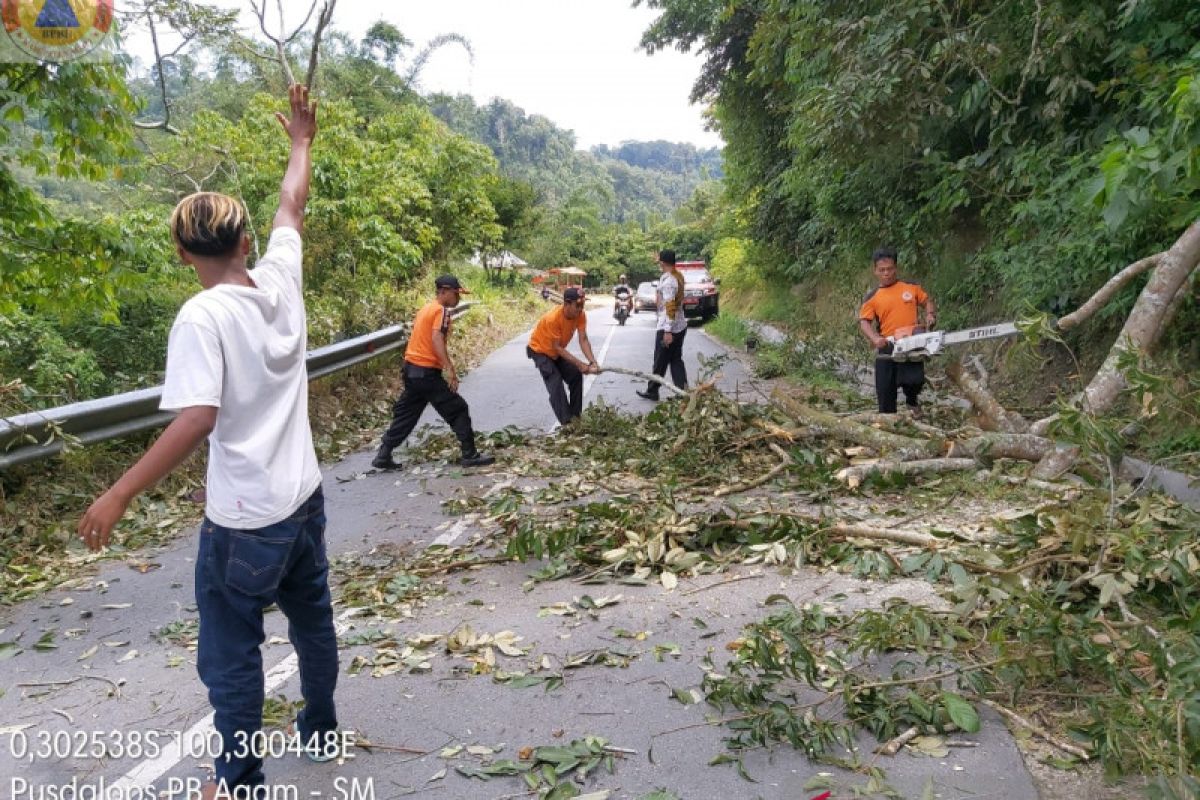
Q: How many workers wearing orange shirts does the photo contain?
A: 3